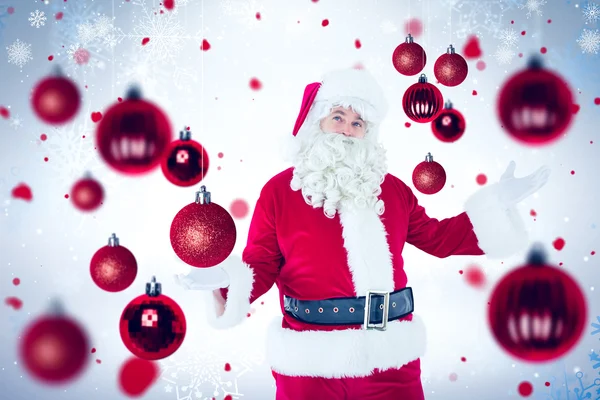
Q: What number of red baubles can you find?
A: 15